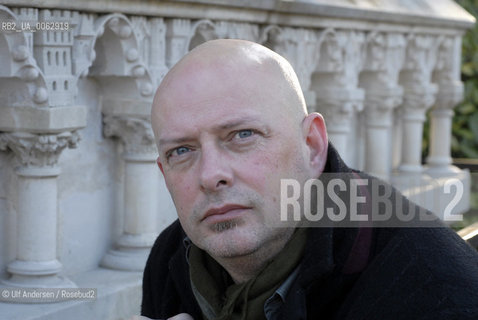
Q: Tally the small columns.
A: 6